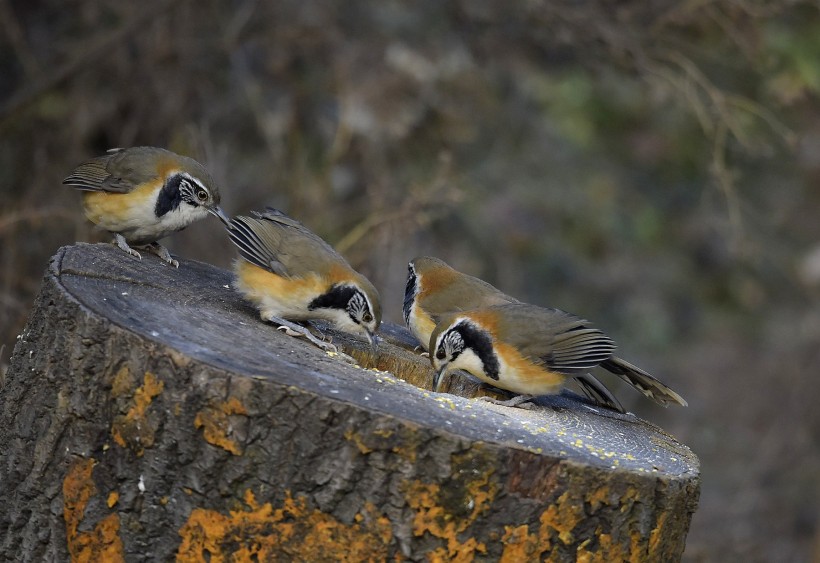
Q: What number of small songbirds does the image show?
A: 4